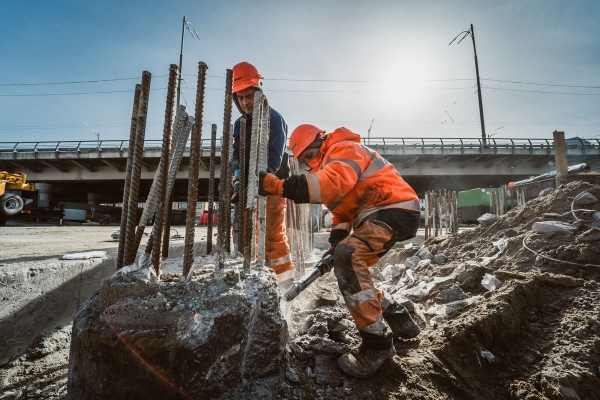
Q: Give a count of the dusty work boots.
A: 2